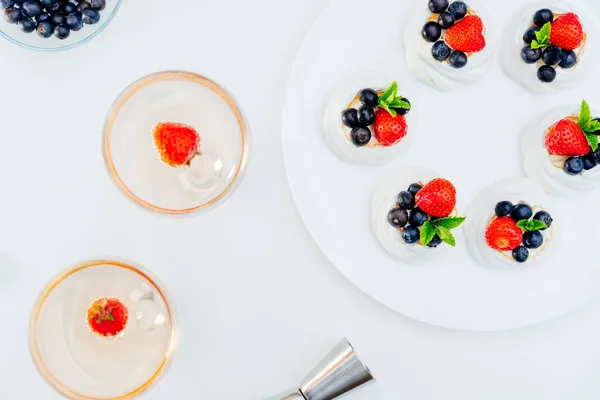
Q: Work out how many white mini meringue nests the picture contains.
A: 6